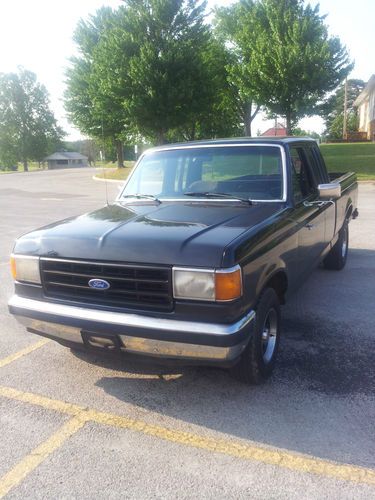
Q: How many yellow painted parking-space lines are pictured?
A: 3